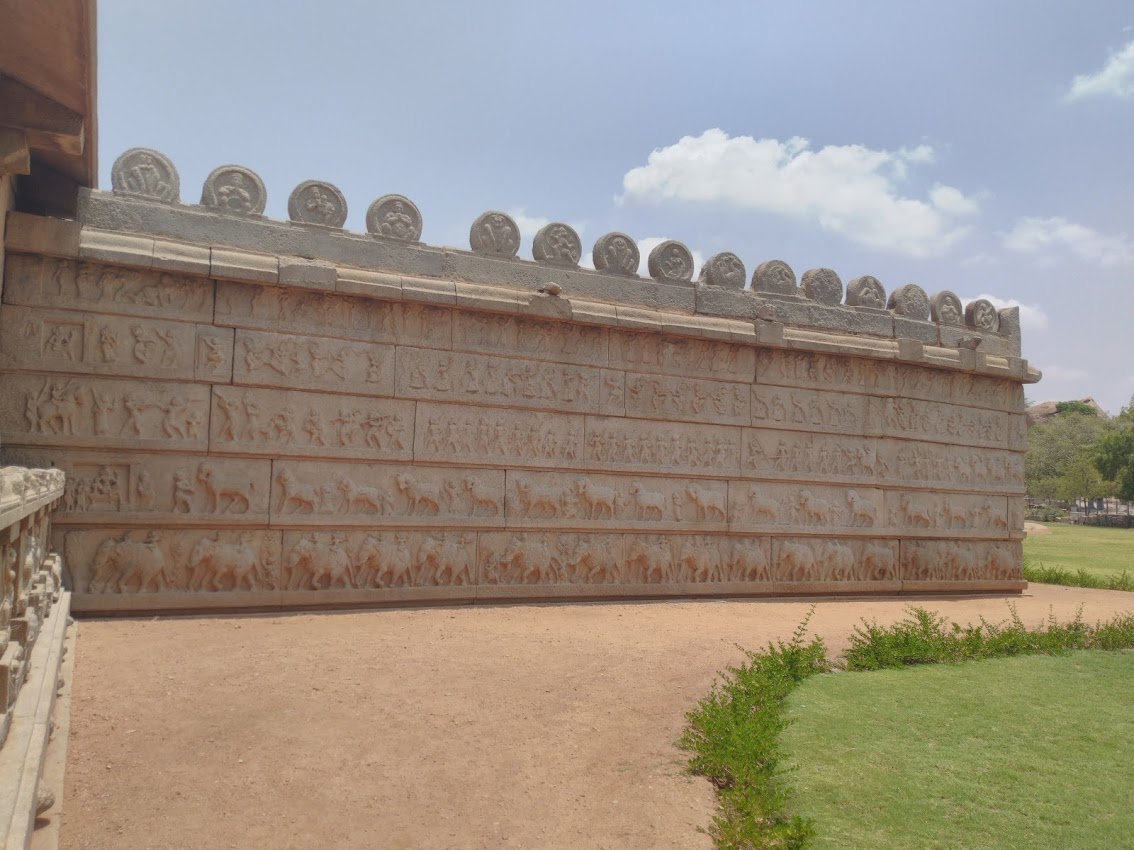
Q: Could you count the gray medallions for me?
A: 15